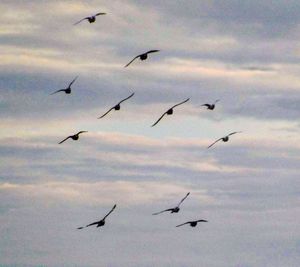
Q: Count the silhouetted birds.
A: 11